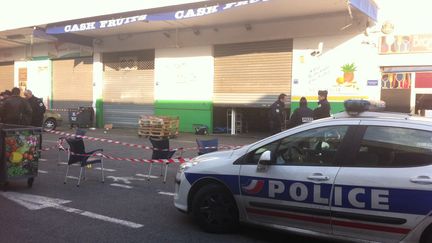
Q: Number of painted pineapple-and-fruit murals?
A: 1